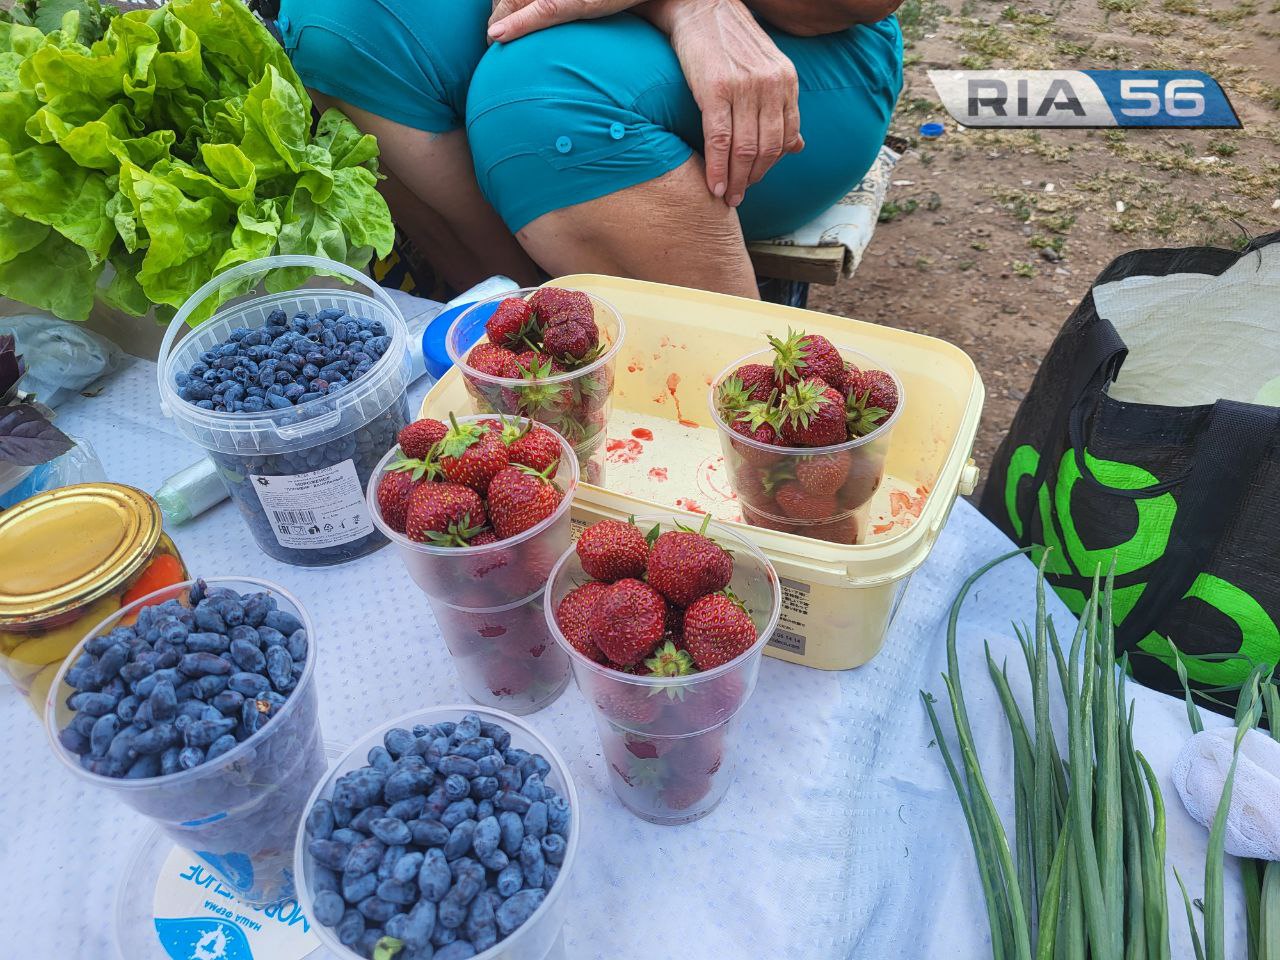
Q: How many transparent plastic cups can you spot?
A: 6